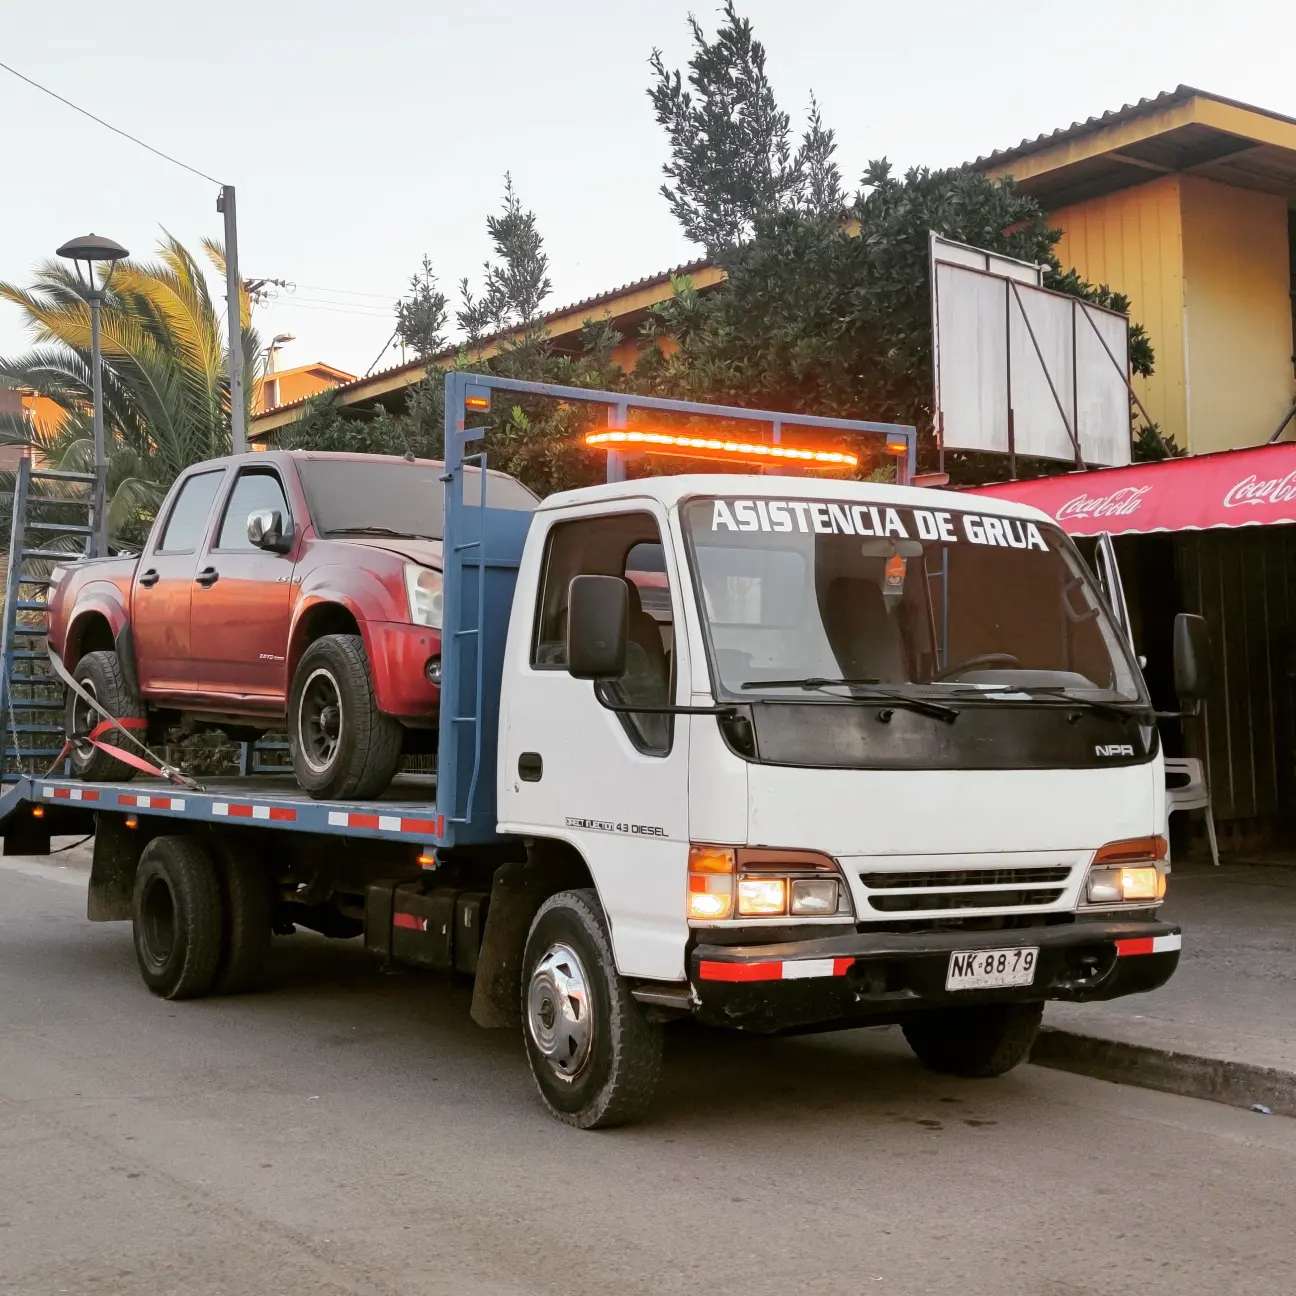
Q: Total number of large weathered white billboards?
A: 1